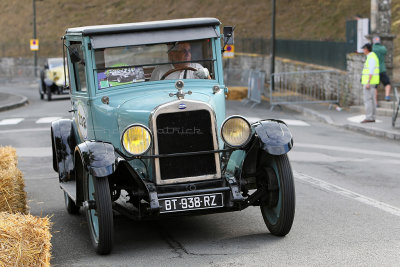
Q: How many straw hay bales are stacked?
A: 3